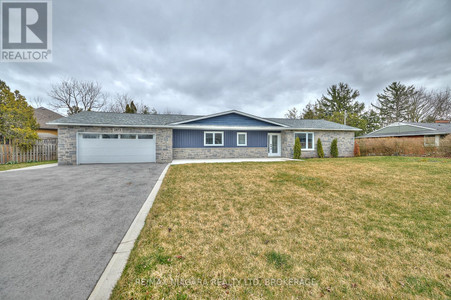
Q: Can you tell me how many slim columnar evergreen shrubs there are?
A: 3